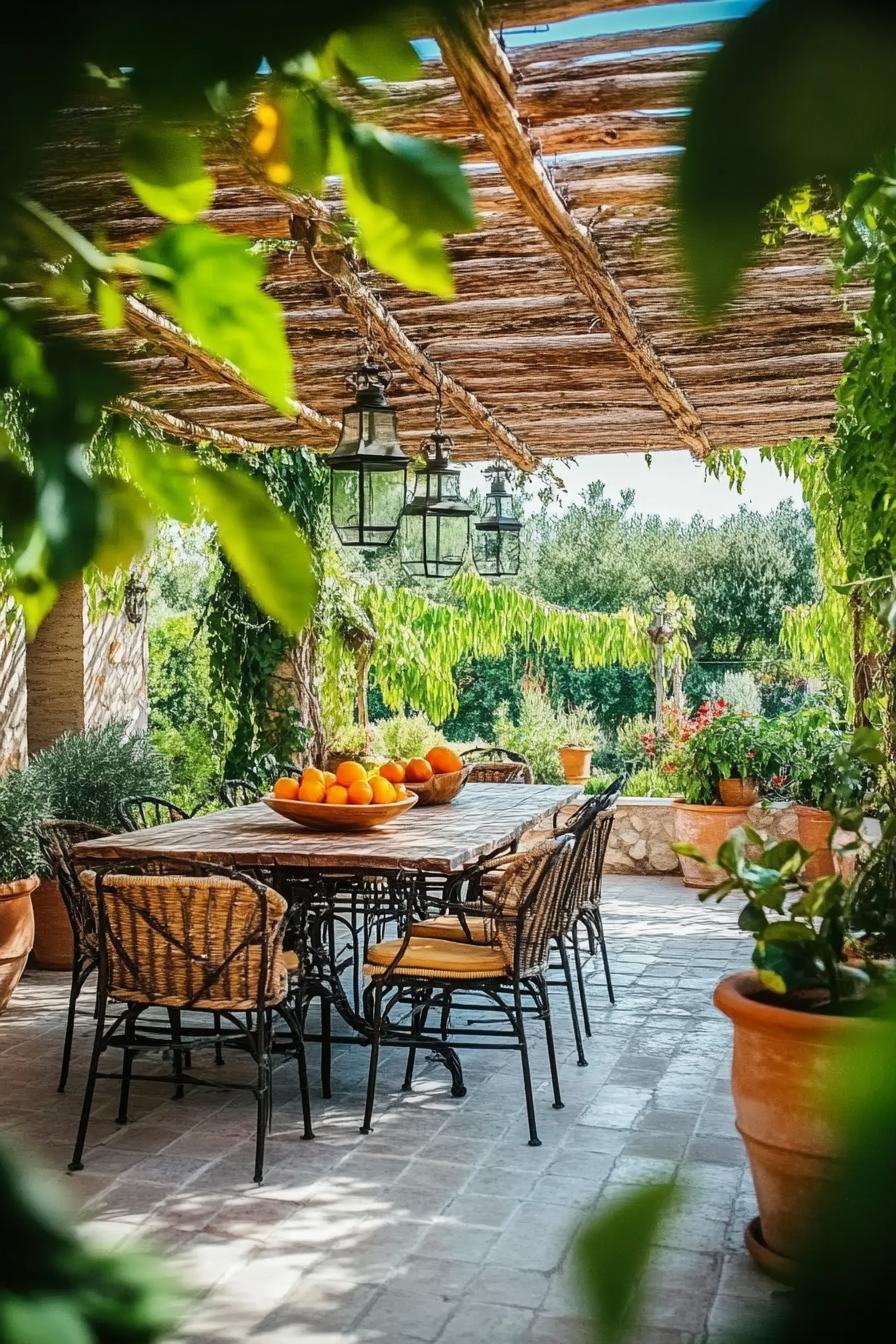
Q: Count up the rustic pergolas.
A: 1